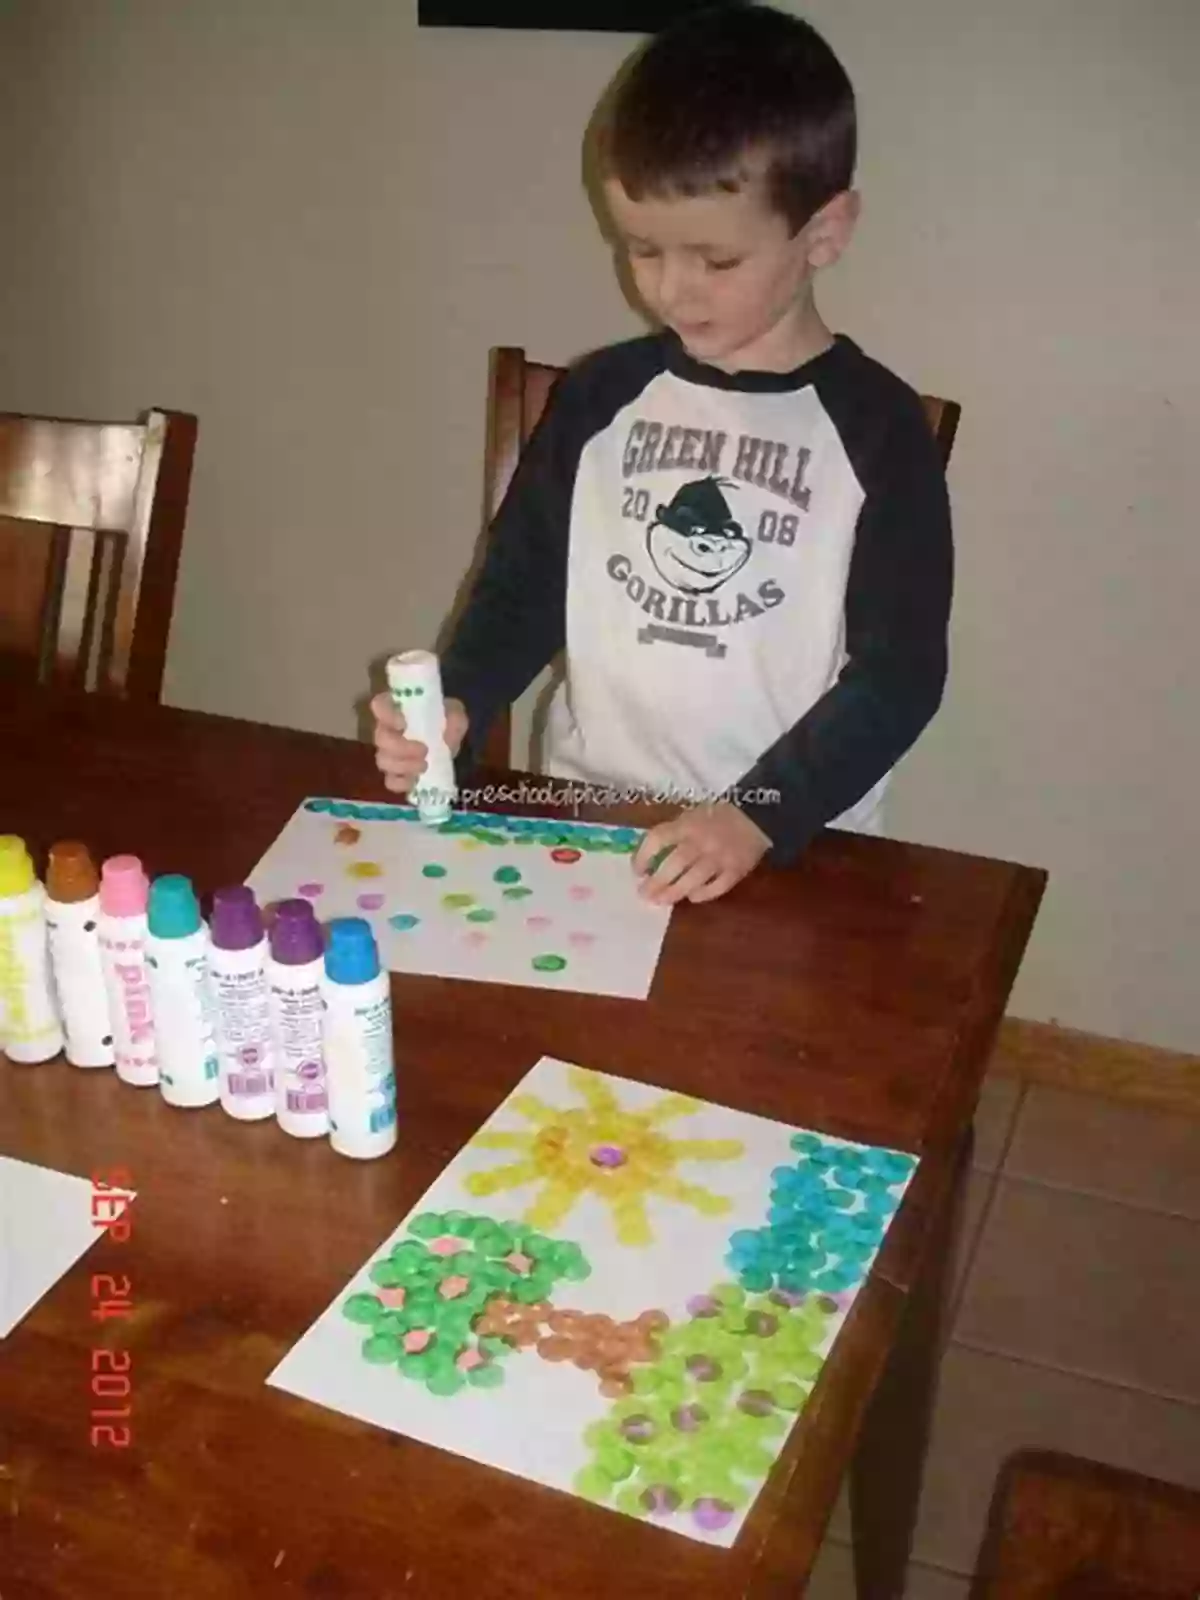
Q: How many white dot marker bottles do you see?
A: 8